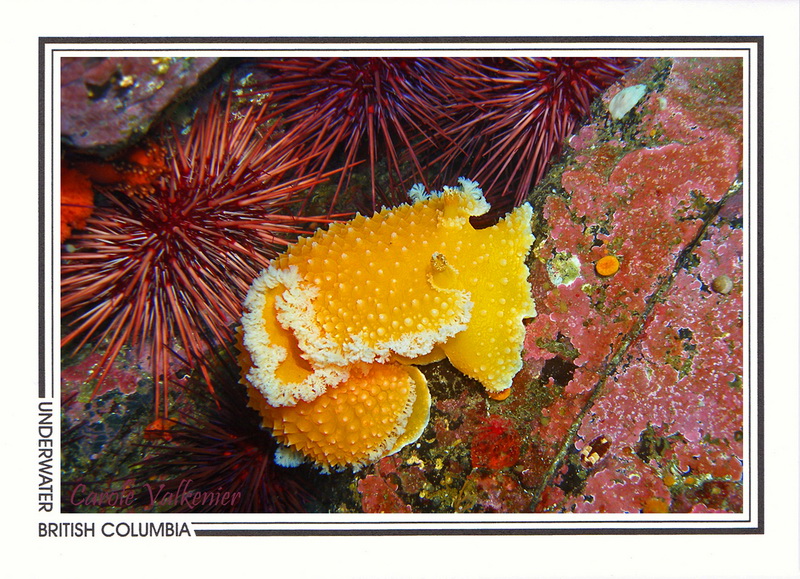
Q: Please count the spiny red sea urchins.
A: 4